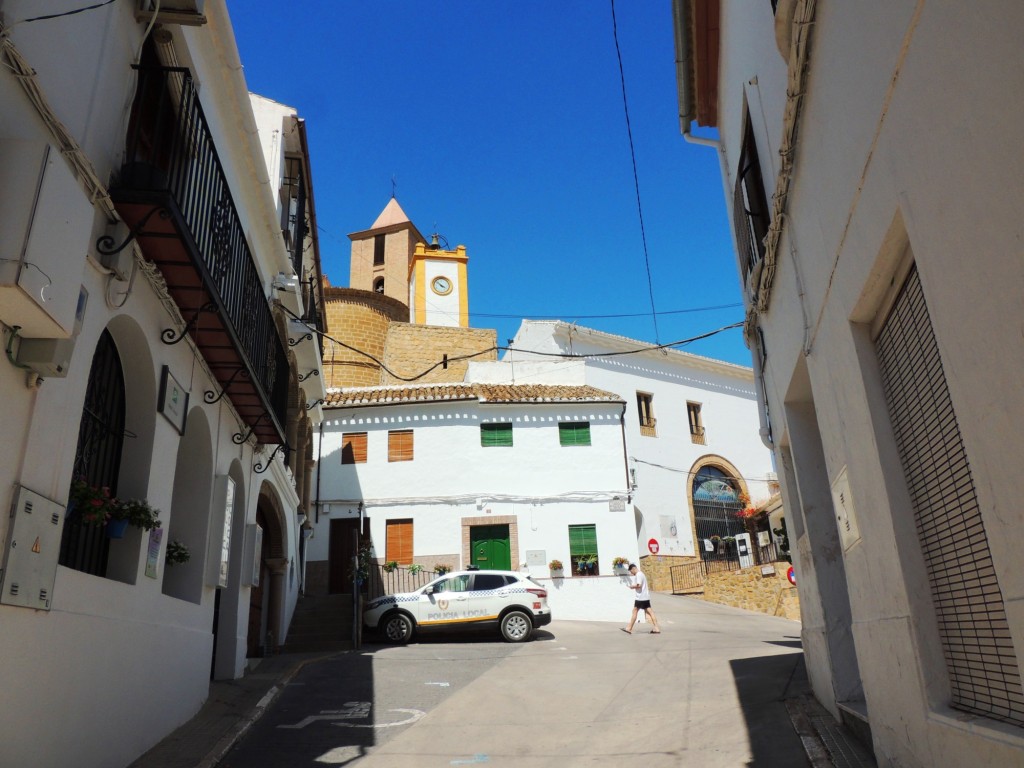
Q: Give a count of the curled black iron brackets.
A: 8